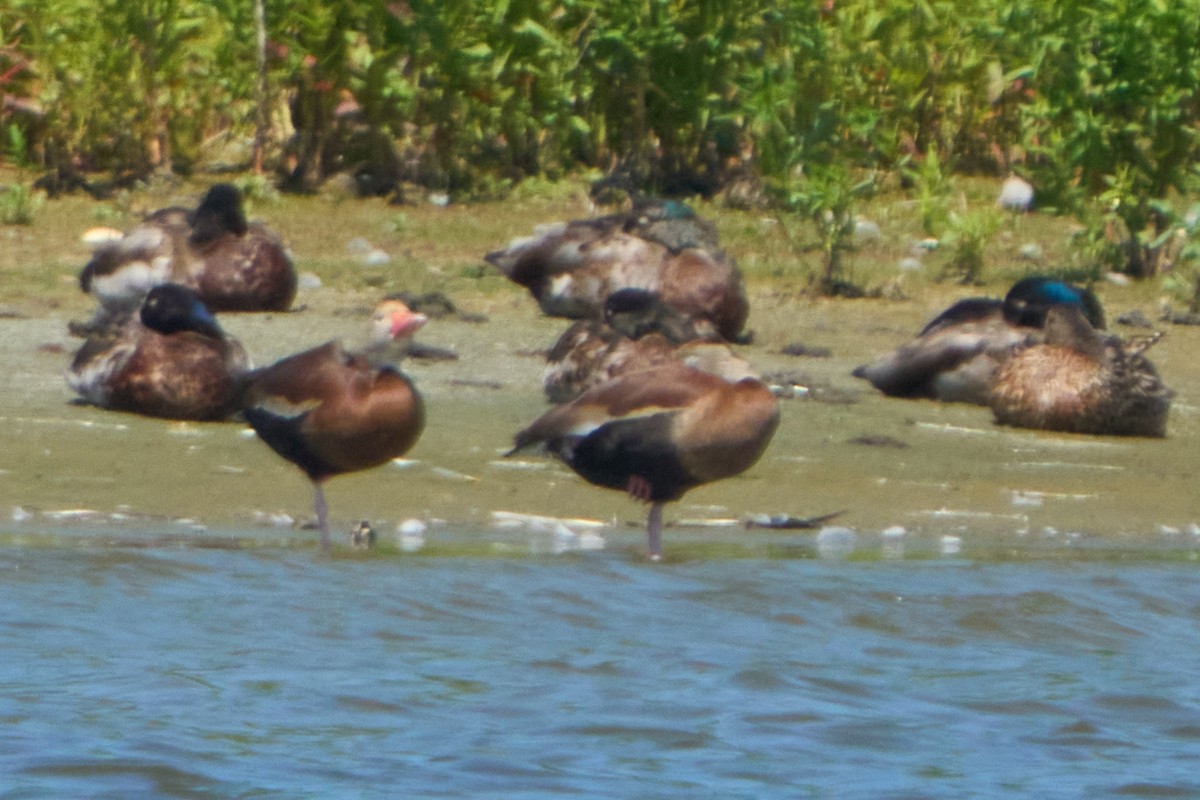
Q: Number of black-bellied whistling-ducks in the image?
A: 2